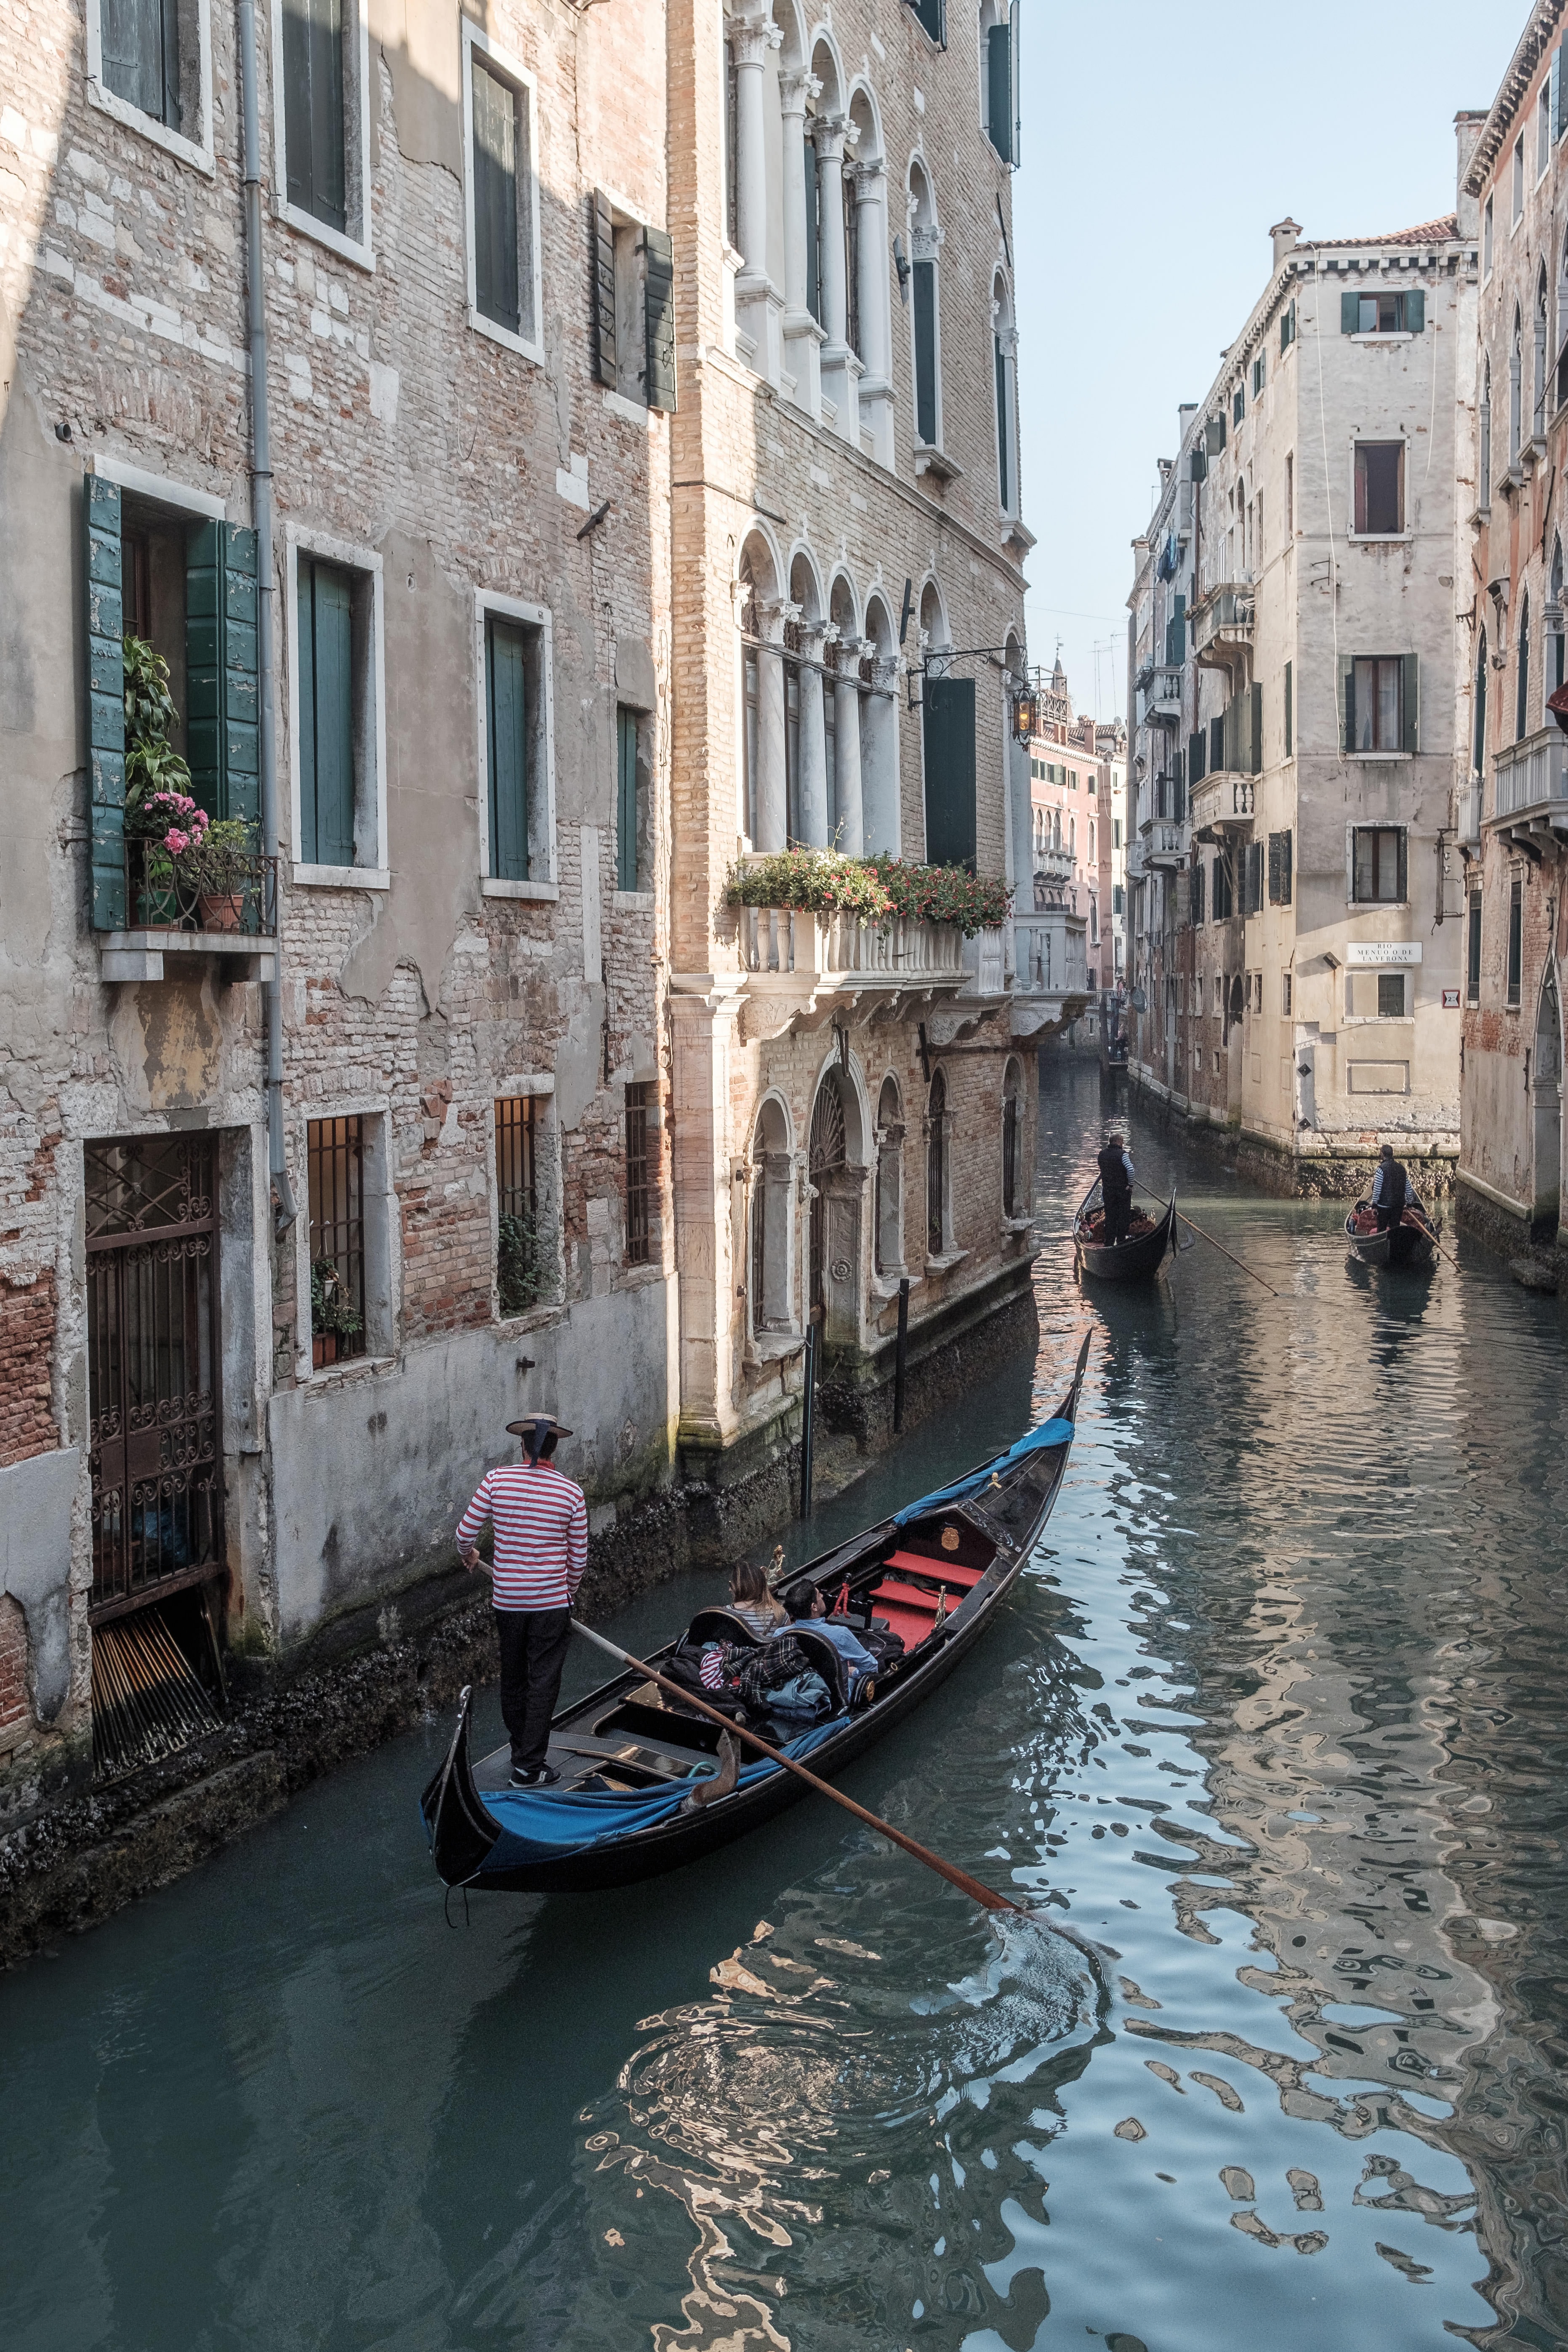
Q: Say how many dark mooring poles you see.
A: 2